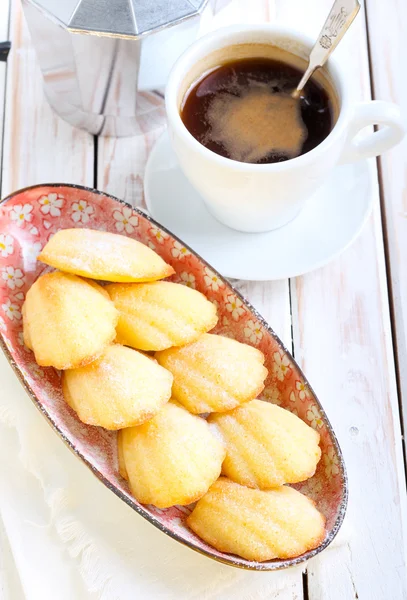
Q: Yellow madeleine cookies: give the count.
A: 8